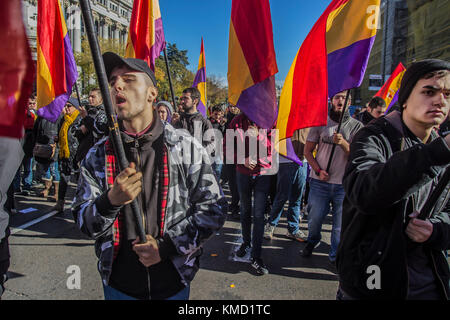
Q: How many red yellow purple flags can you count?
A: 6